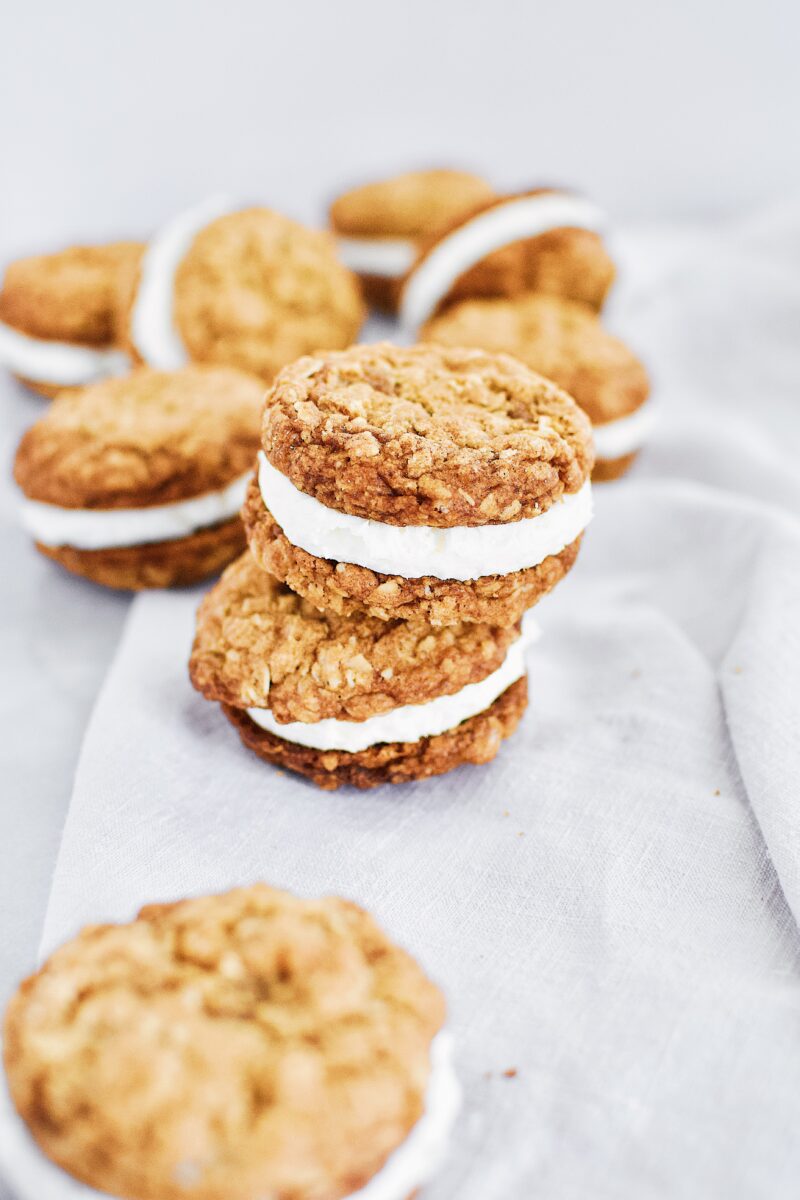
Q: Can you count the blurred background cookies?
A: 6